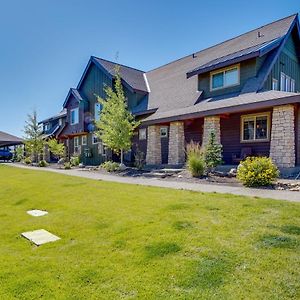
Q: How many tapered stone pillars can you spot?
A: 4